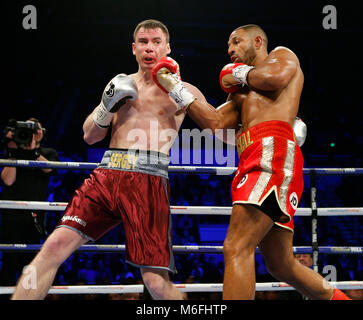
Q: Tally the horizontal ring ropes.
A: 4